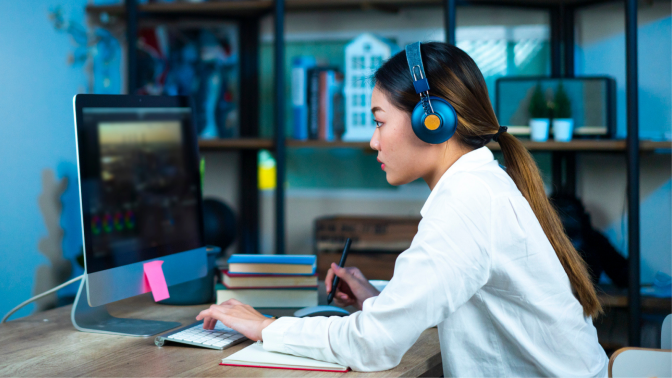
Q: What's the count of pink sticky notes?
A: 1